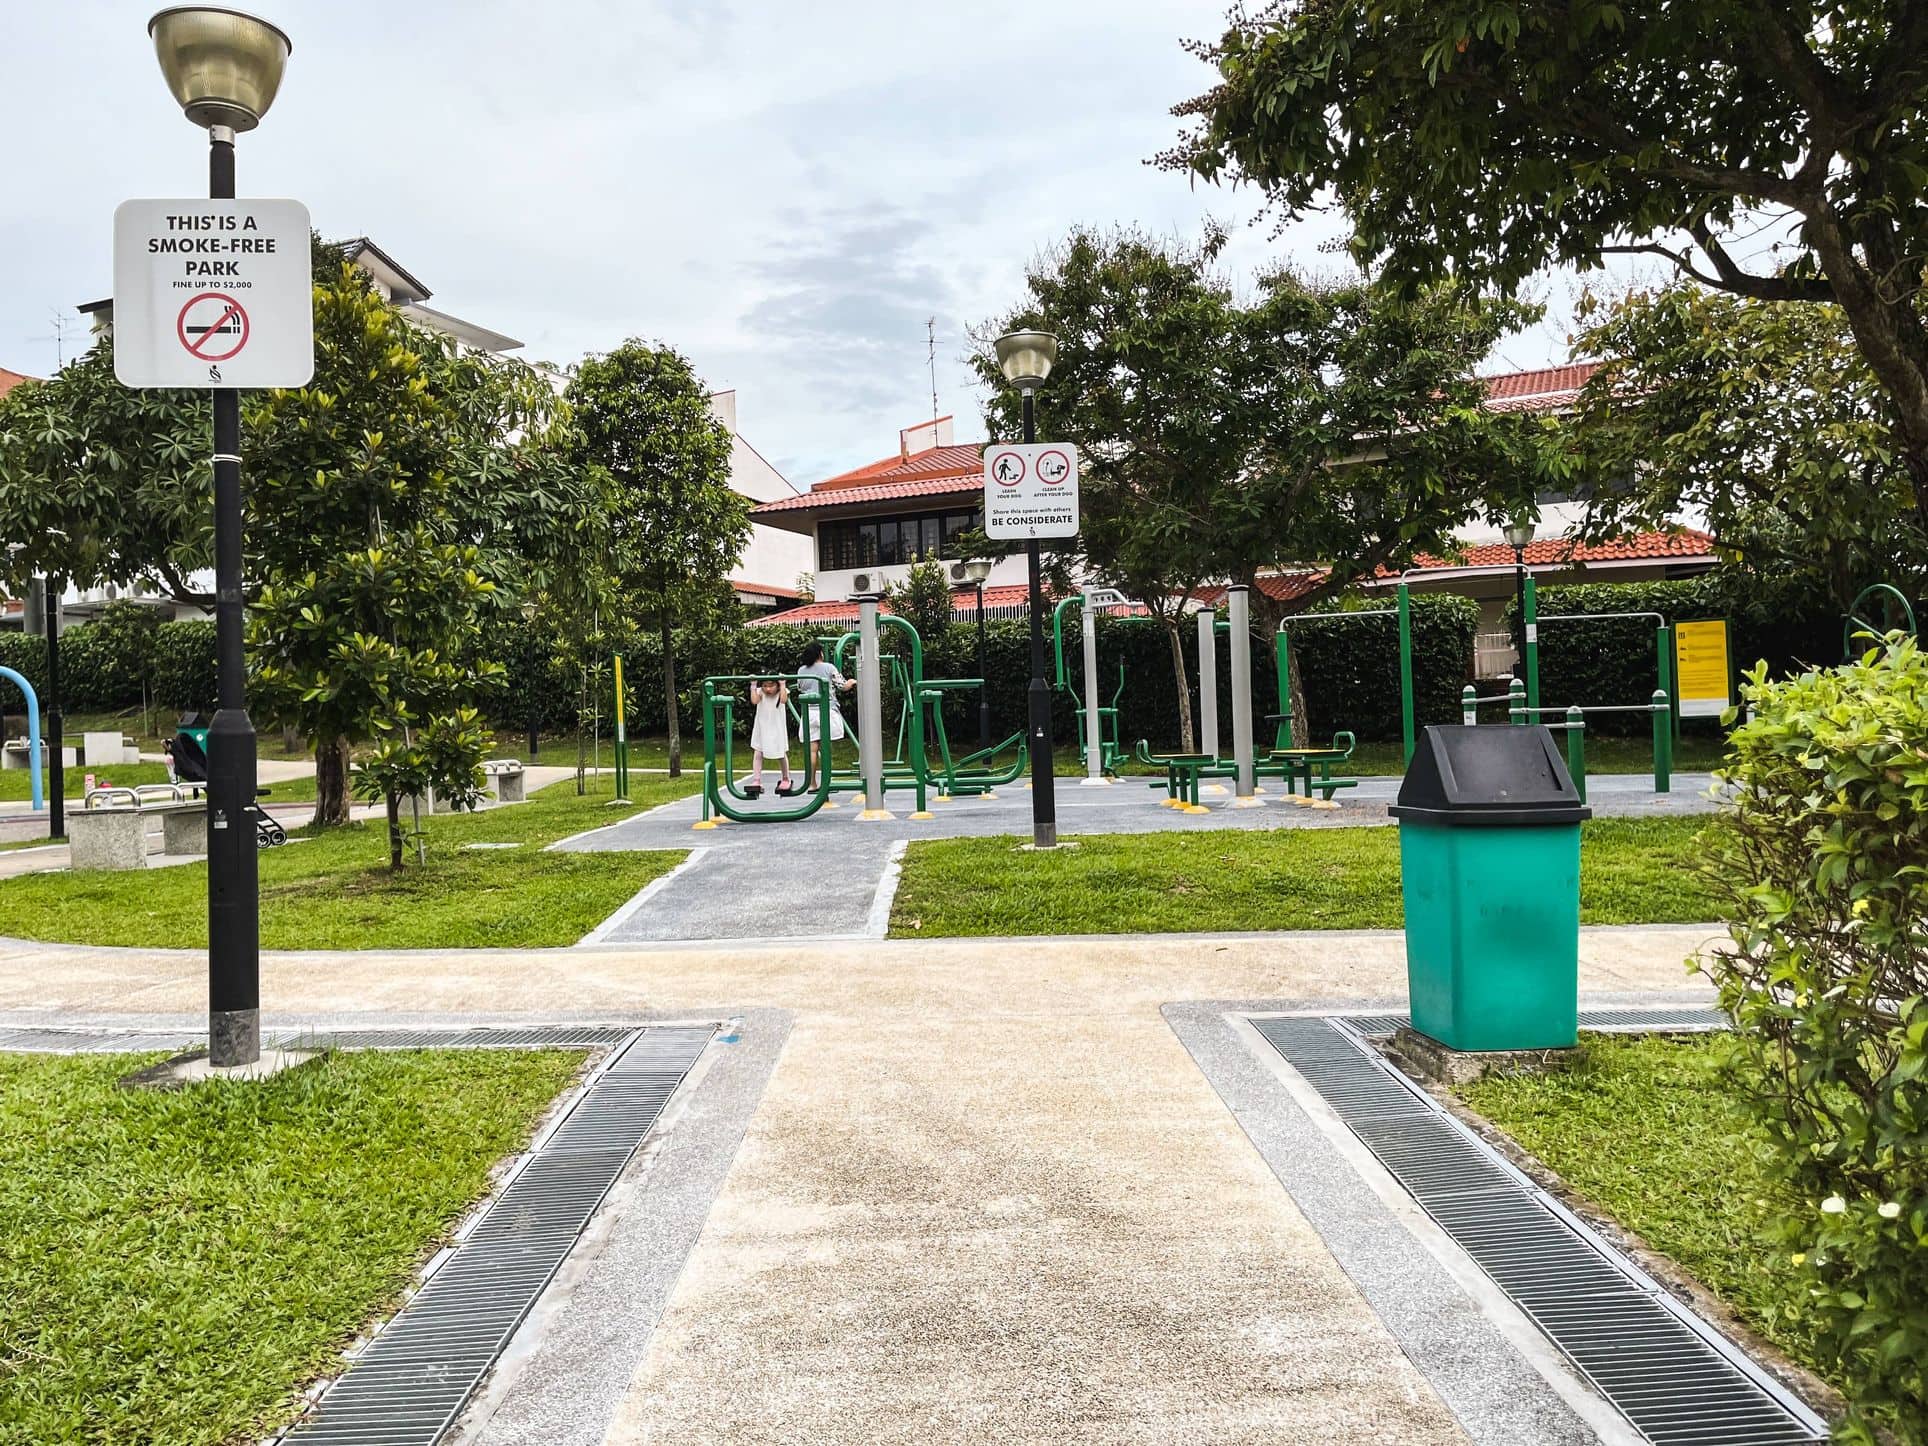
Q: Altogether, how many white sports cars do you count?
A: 0